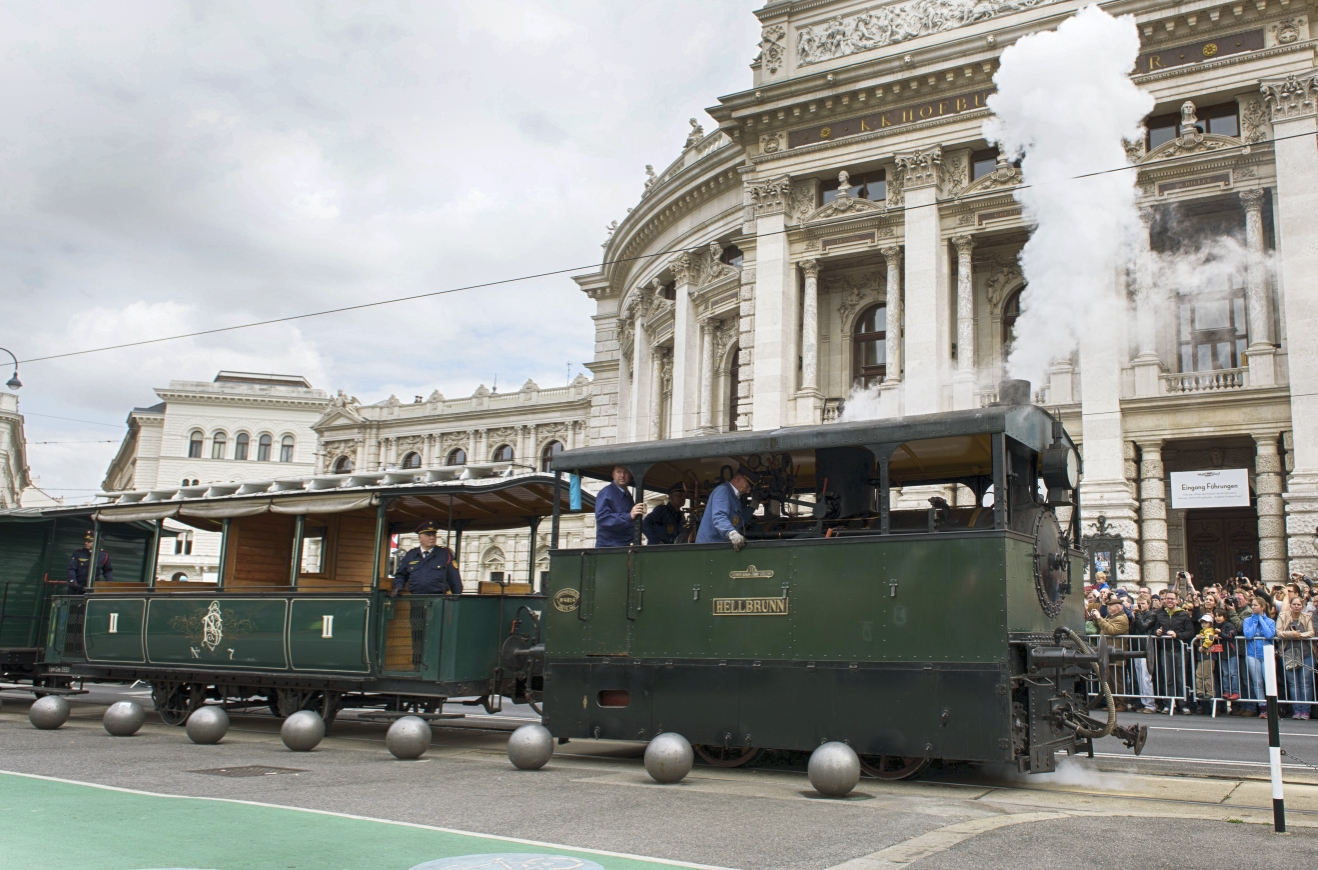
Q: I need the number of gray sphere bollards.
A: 8